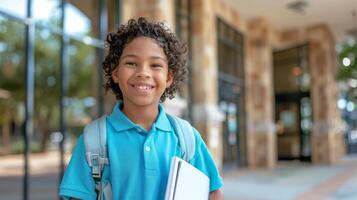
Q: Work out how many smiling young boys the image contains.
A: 1